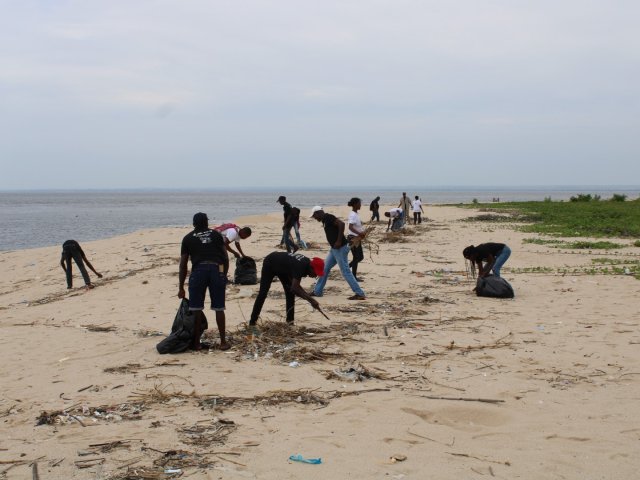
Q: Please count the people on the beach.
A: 13